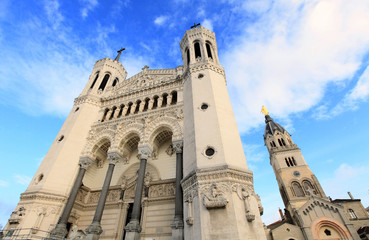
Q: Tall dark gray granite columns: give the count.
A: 4